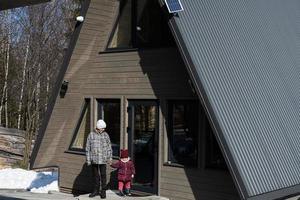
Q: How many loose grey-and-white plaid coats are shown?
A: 1